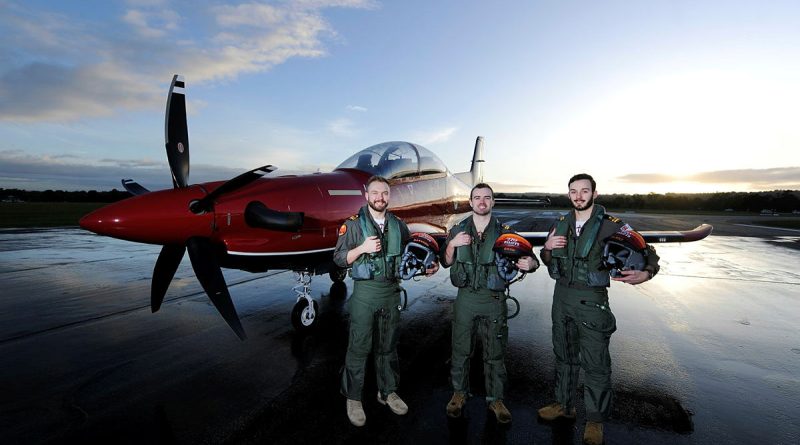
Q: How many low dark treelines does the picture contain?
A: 2